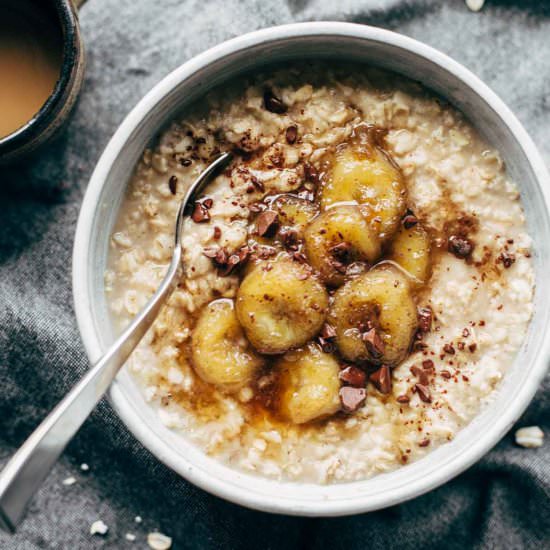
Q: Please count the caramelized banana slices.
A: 8